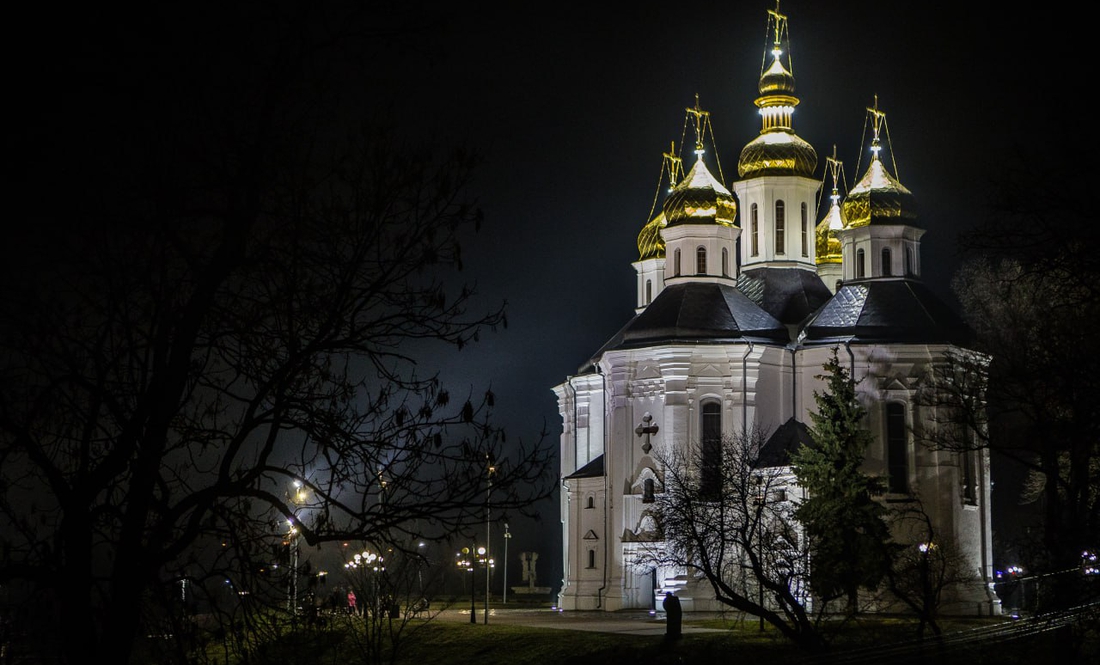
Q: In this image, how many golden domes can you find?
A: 5